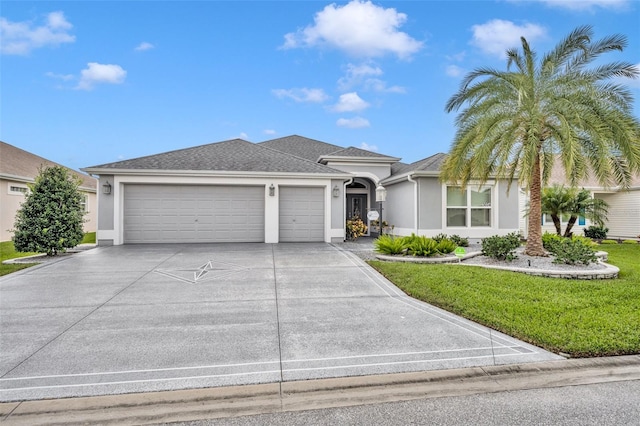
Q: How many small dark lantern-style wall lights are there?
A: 3